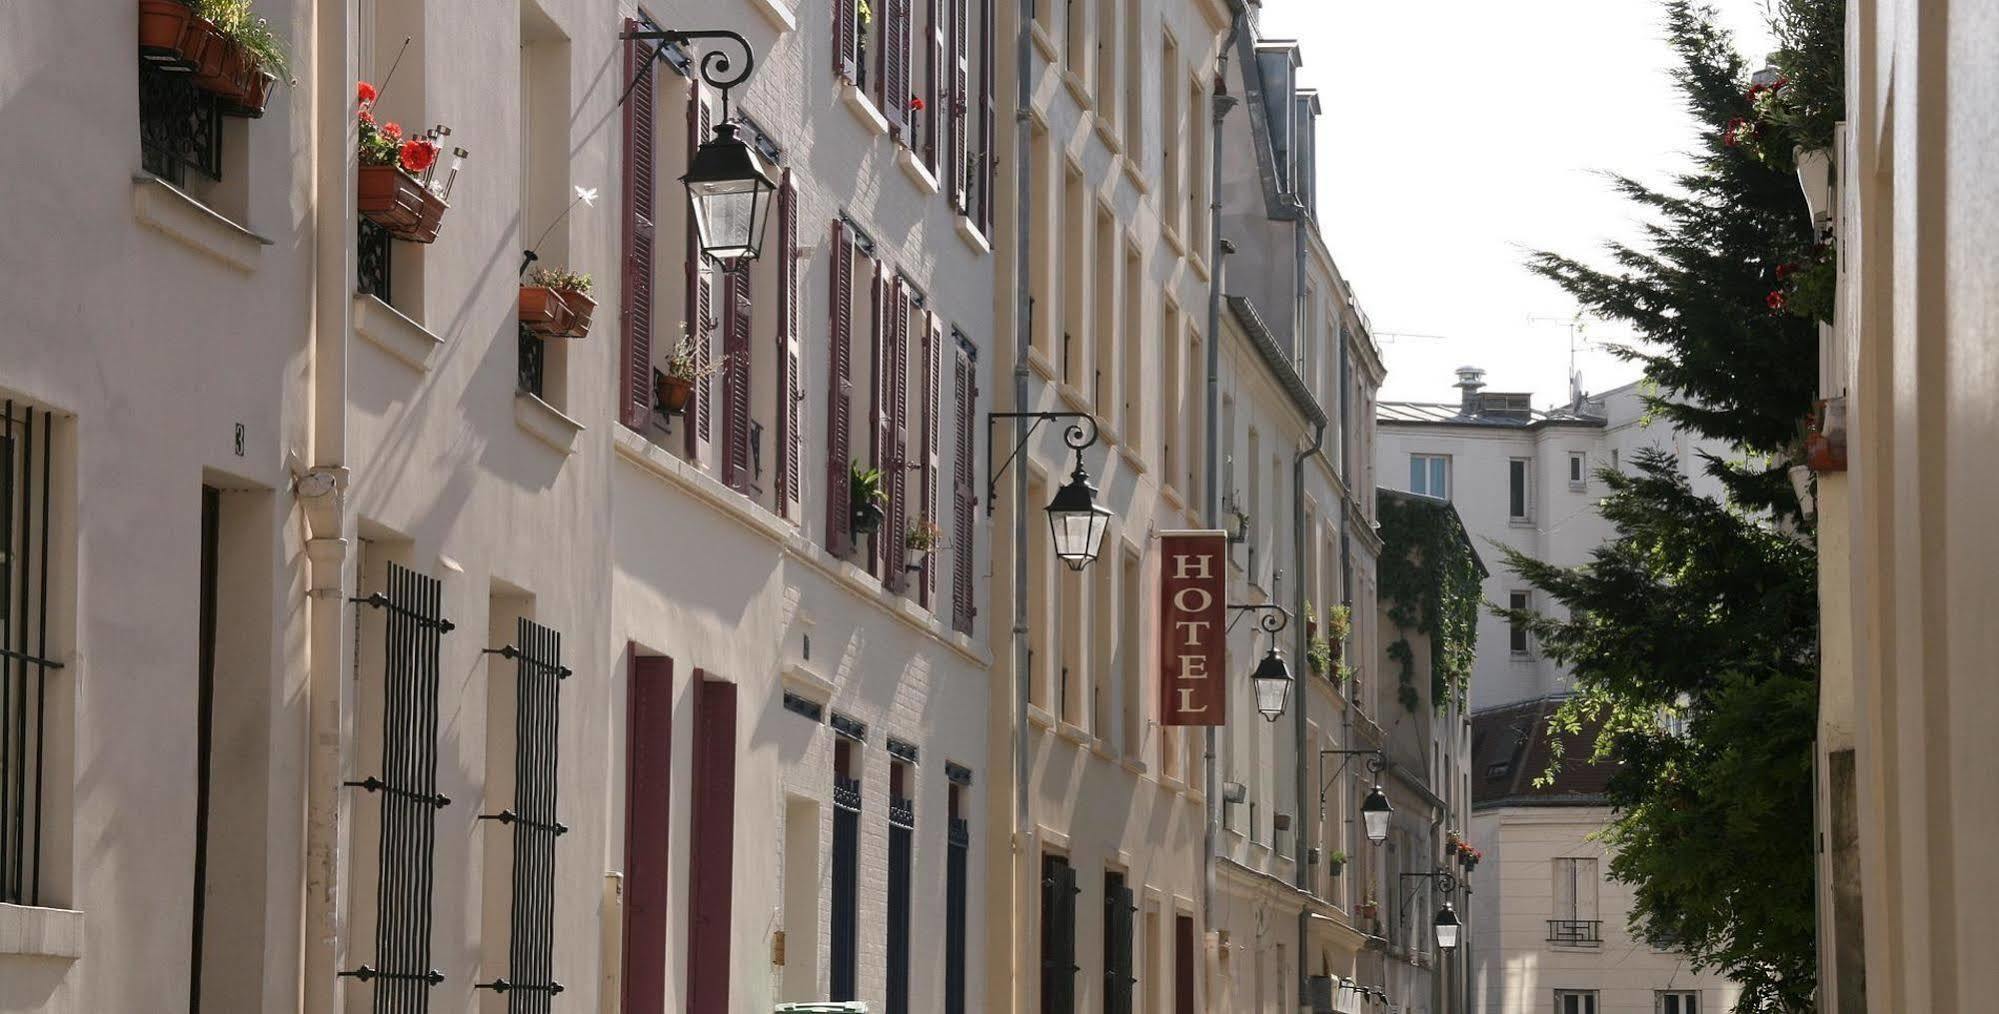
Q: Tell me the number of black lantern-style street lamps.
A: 5